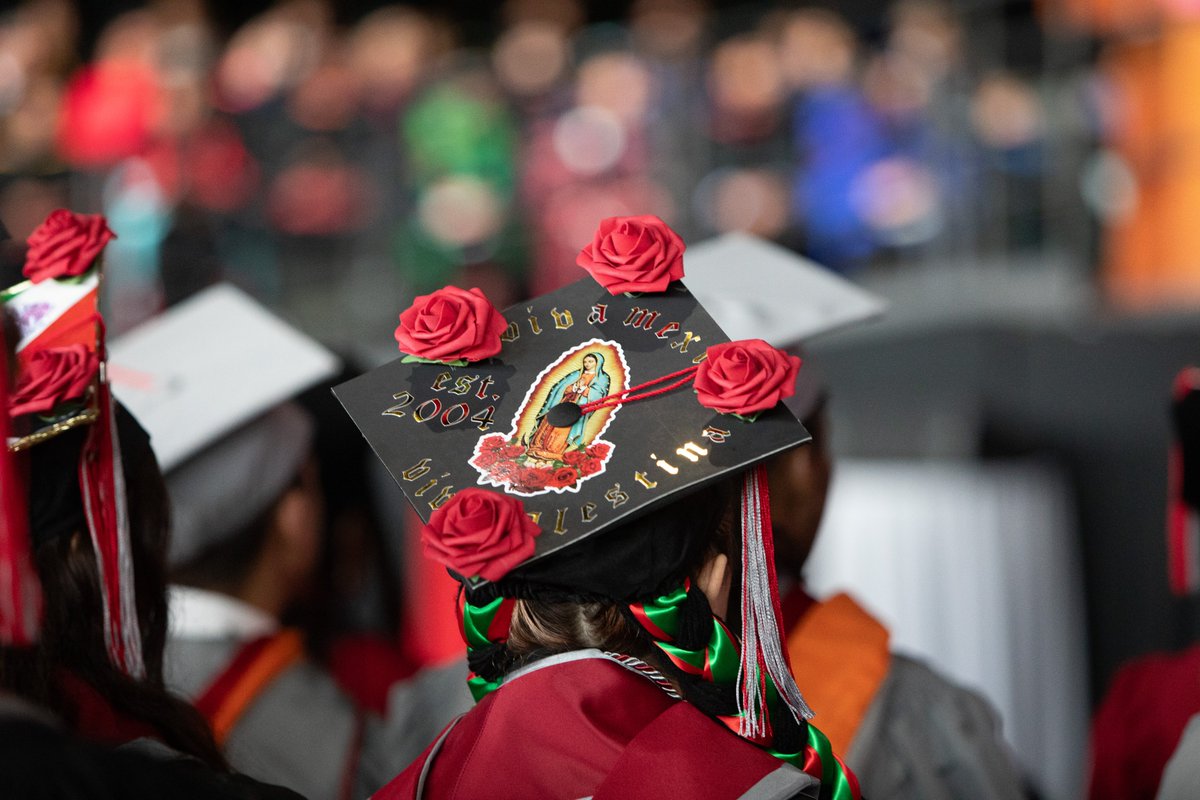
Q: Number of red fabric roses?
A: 6